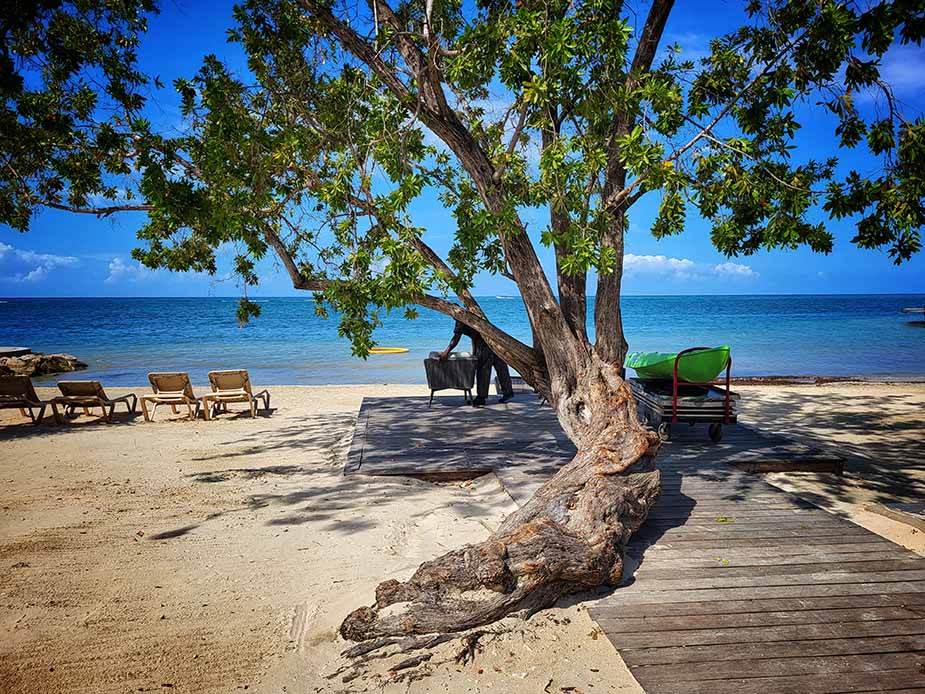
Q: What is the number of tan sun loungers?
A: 4